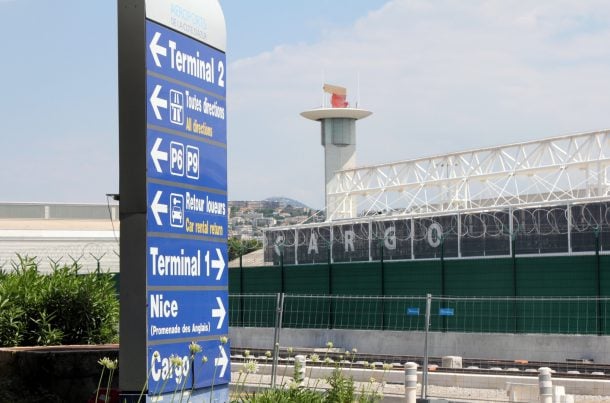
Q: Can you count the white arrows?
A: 7